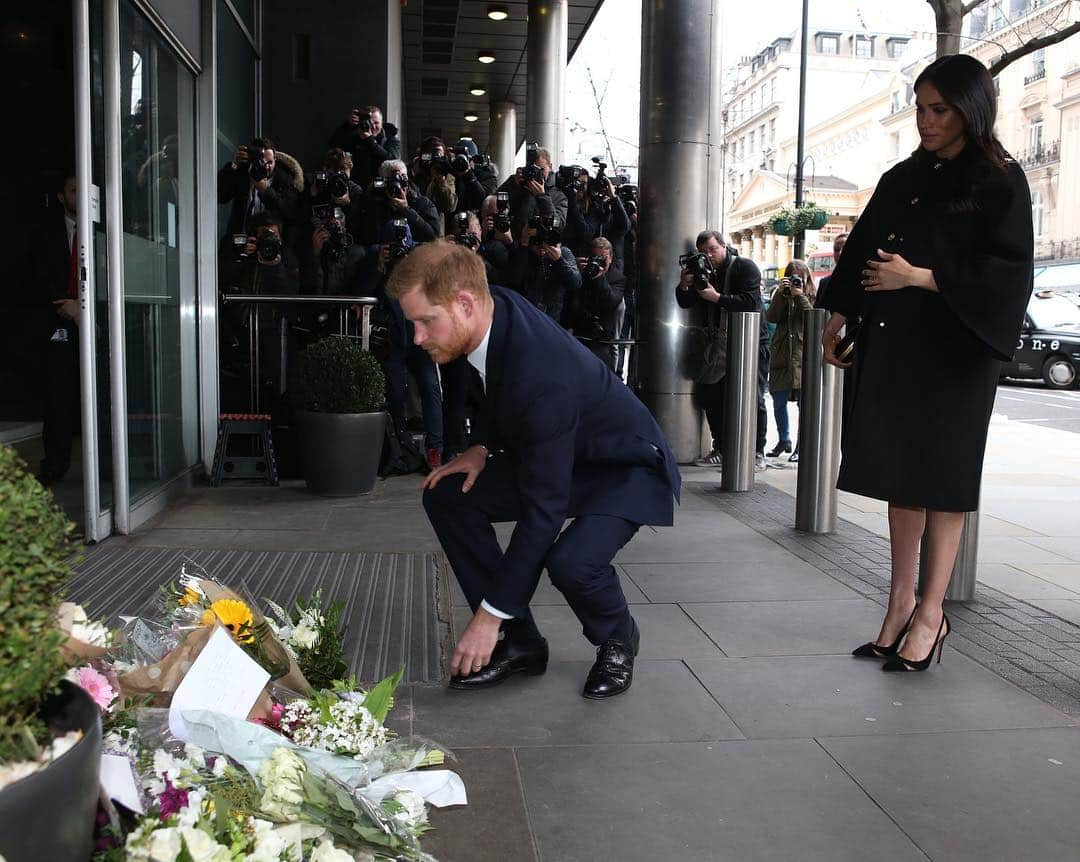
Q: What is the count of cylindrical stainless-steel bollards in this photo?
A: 3